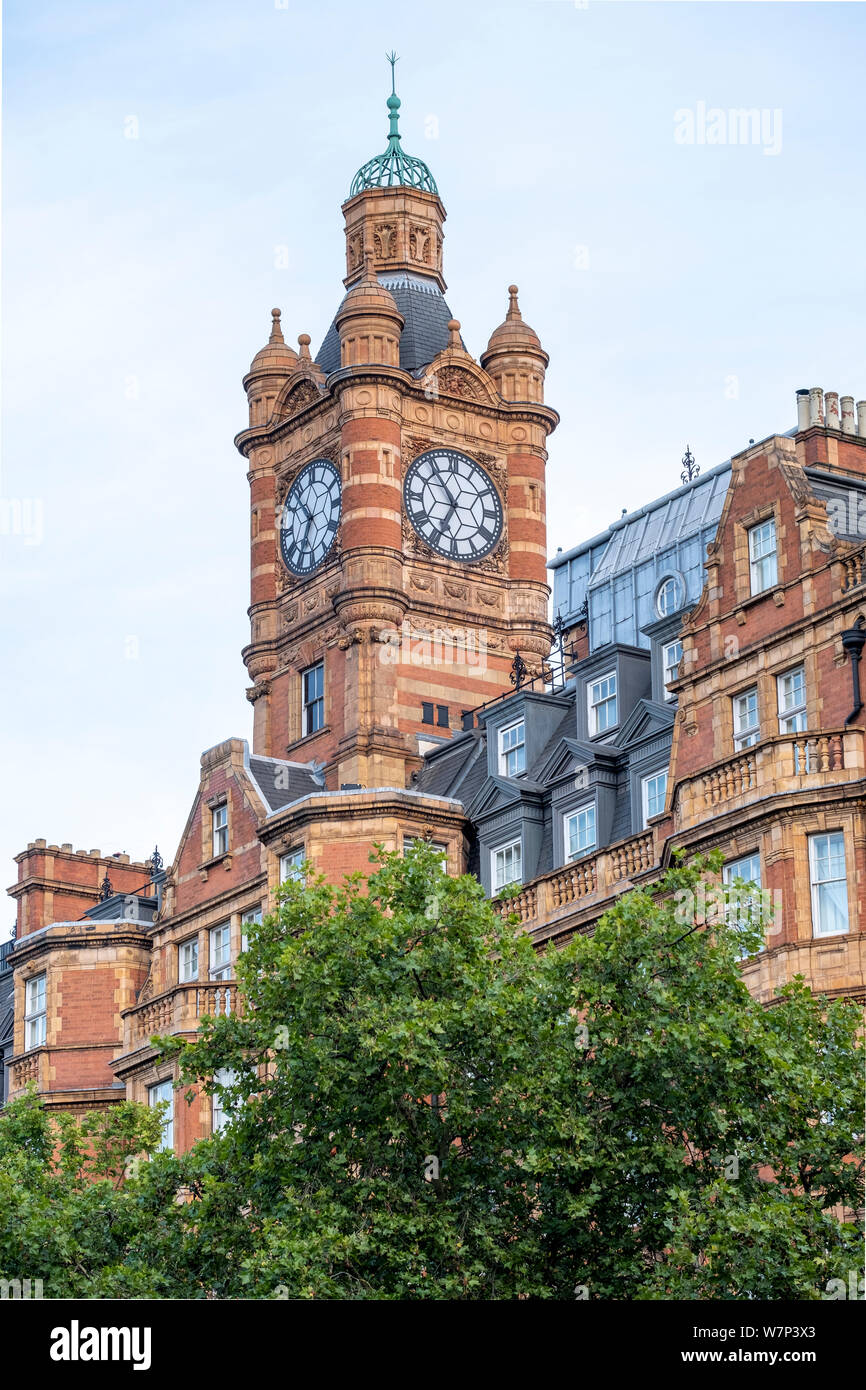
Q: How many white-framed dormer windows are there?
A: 6